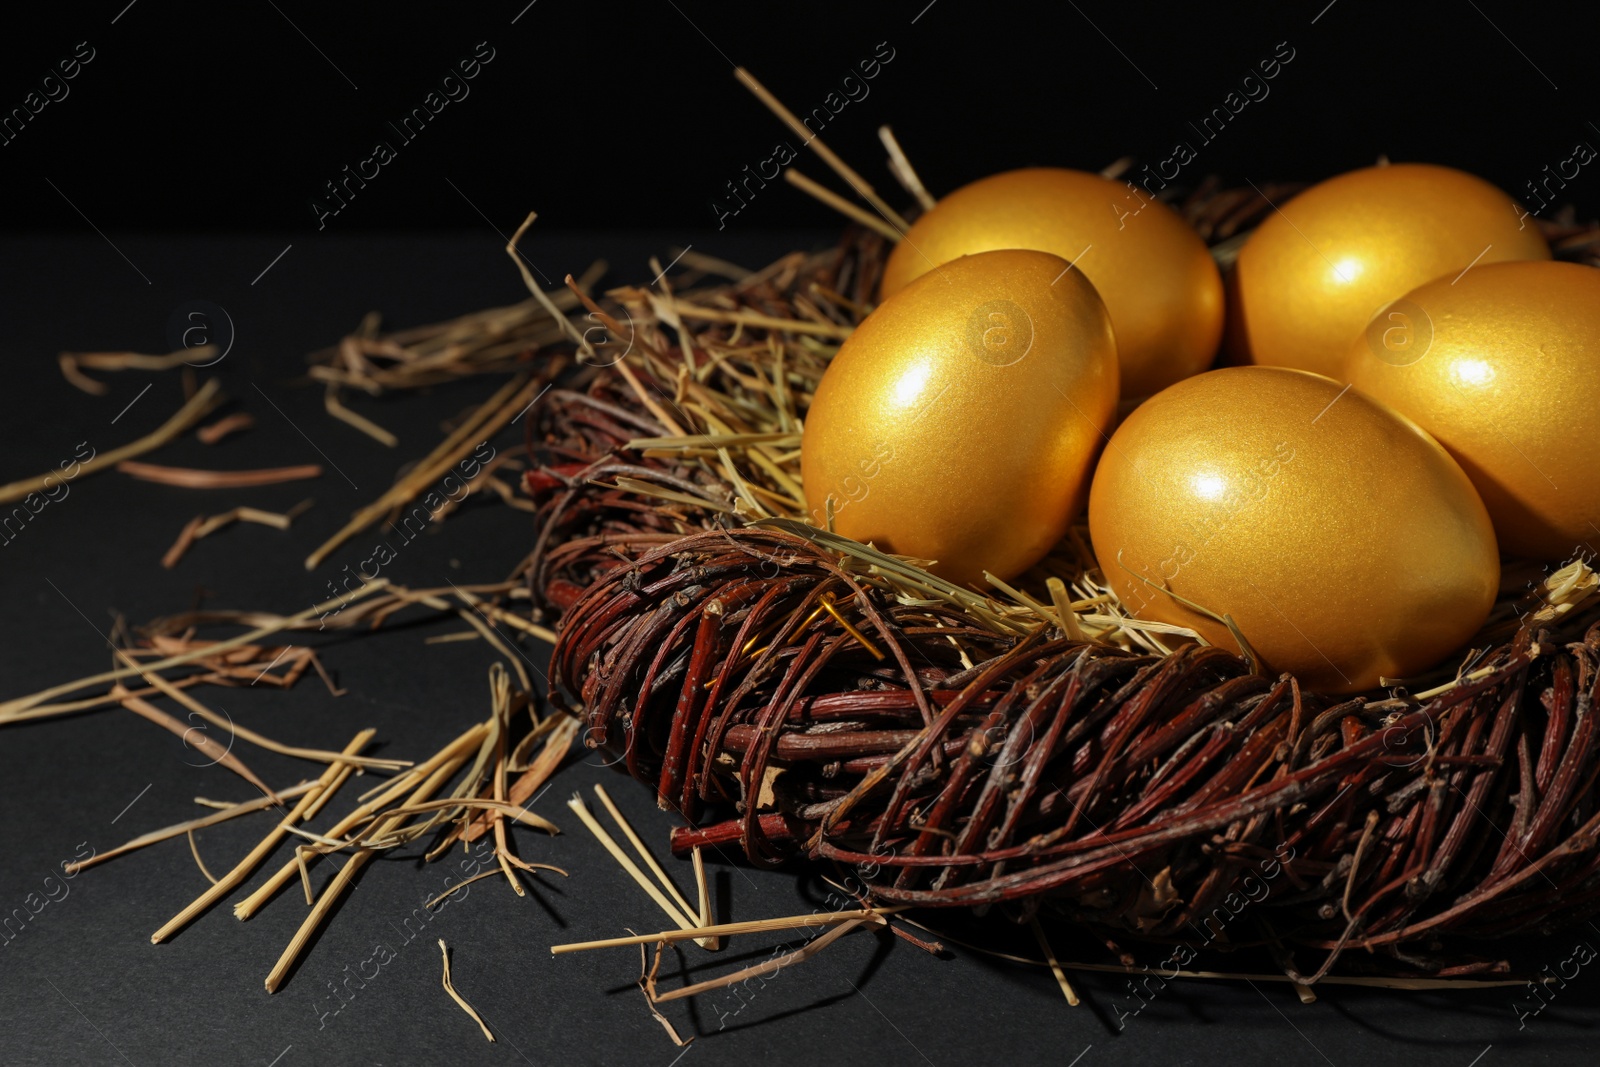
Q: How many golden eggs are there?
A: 5